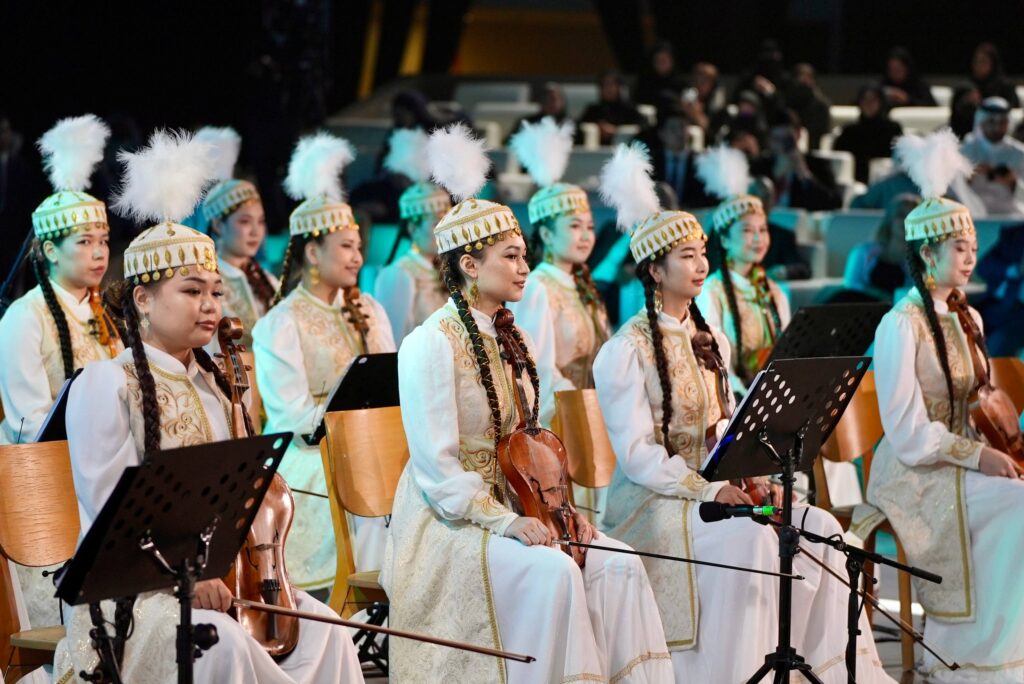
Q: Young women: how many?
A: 10